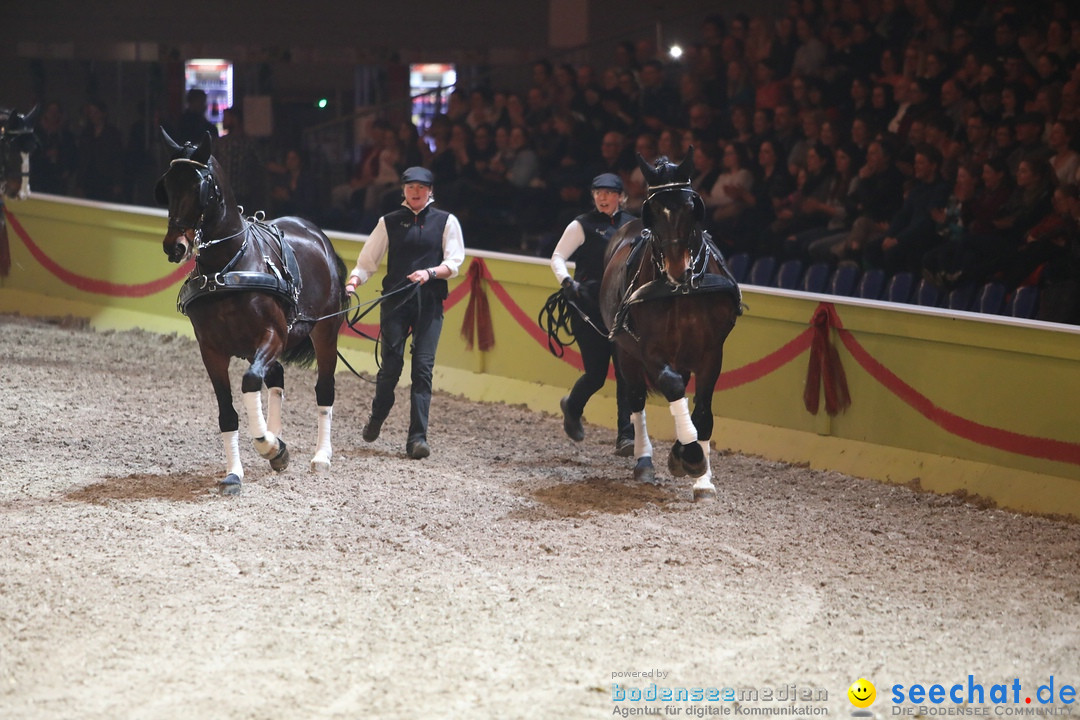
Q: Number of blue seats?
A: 11